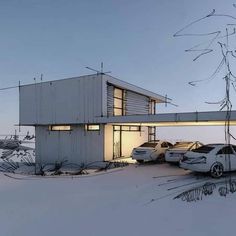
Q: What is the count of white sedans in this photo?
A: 3